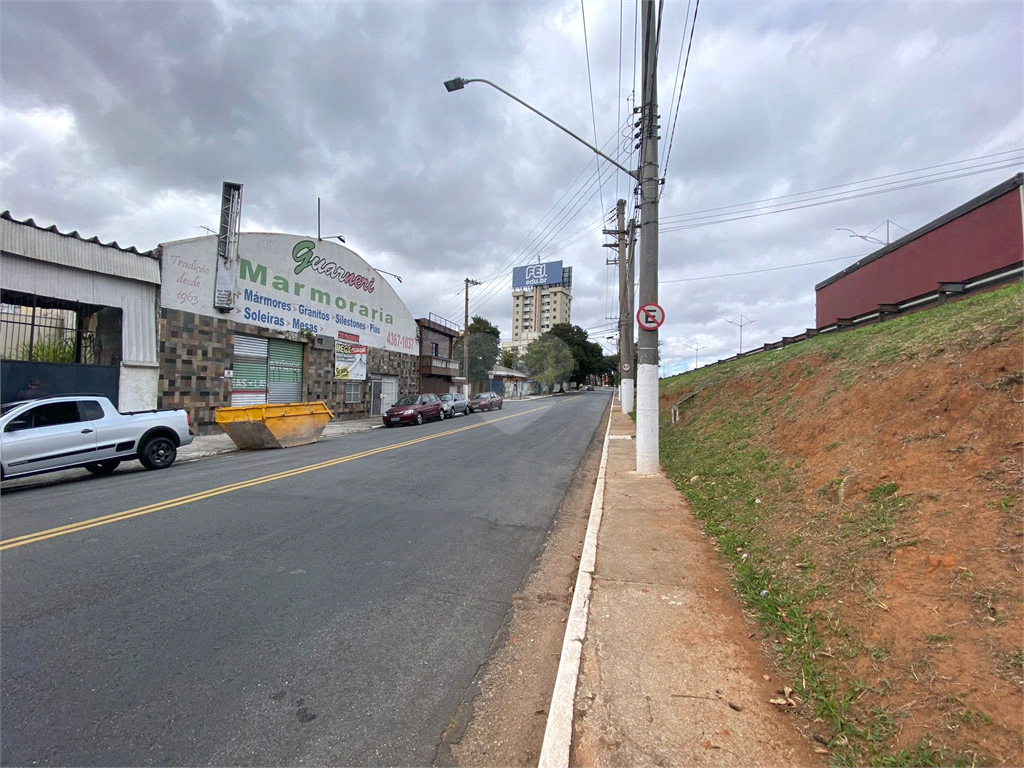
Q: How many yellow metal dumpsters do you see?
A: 1